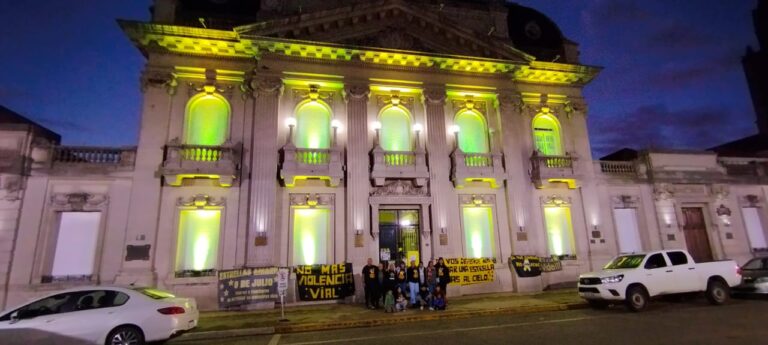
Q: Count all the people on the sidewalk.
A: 13